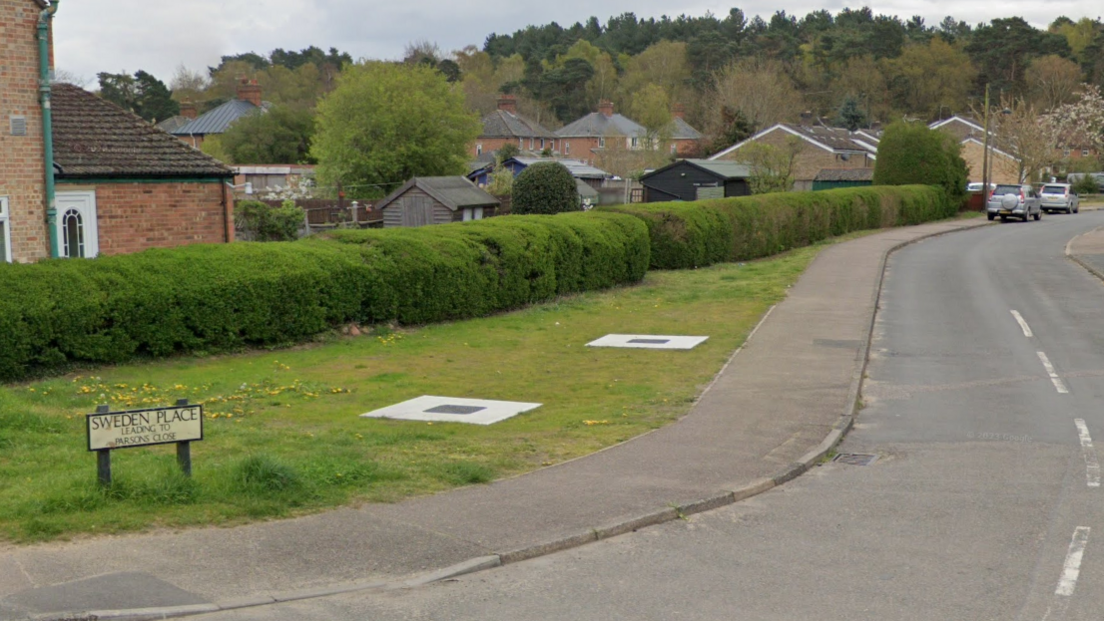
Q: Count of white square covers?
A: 2